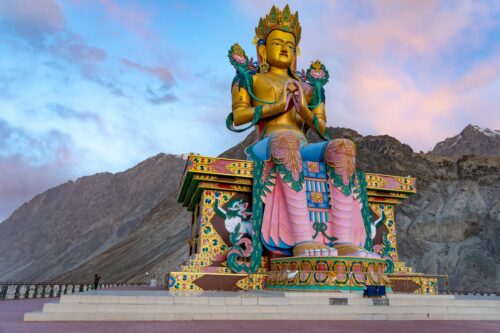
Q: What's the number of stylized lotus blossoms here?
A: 2